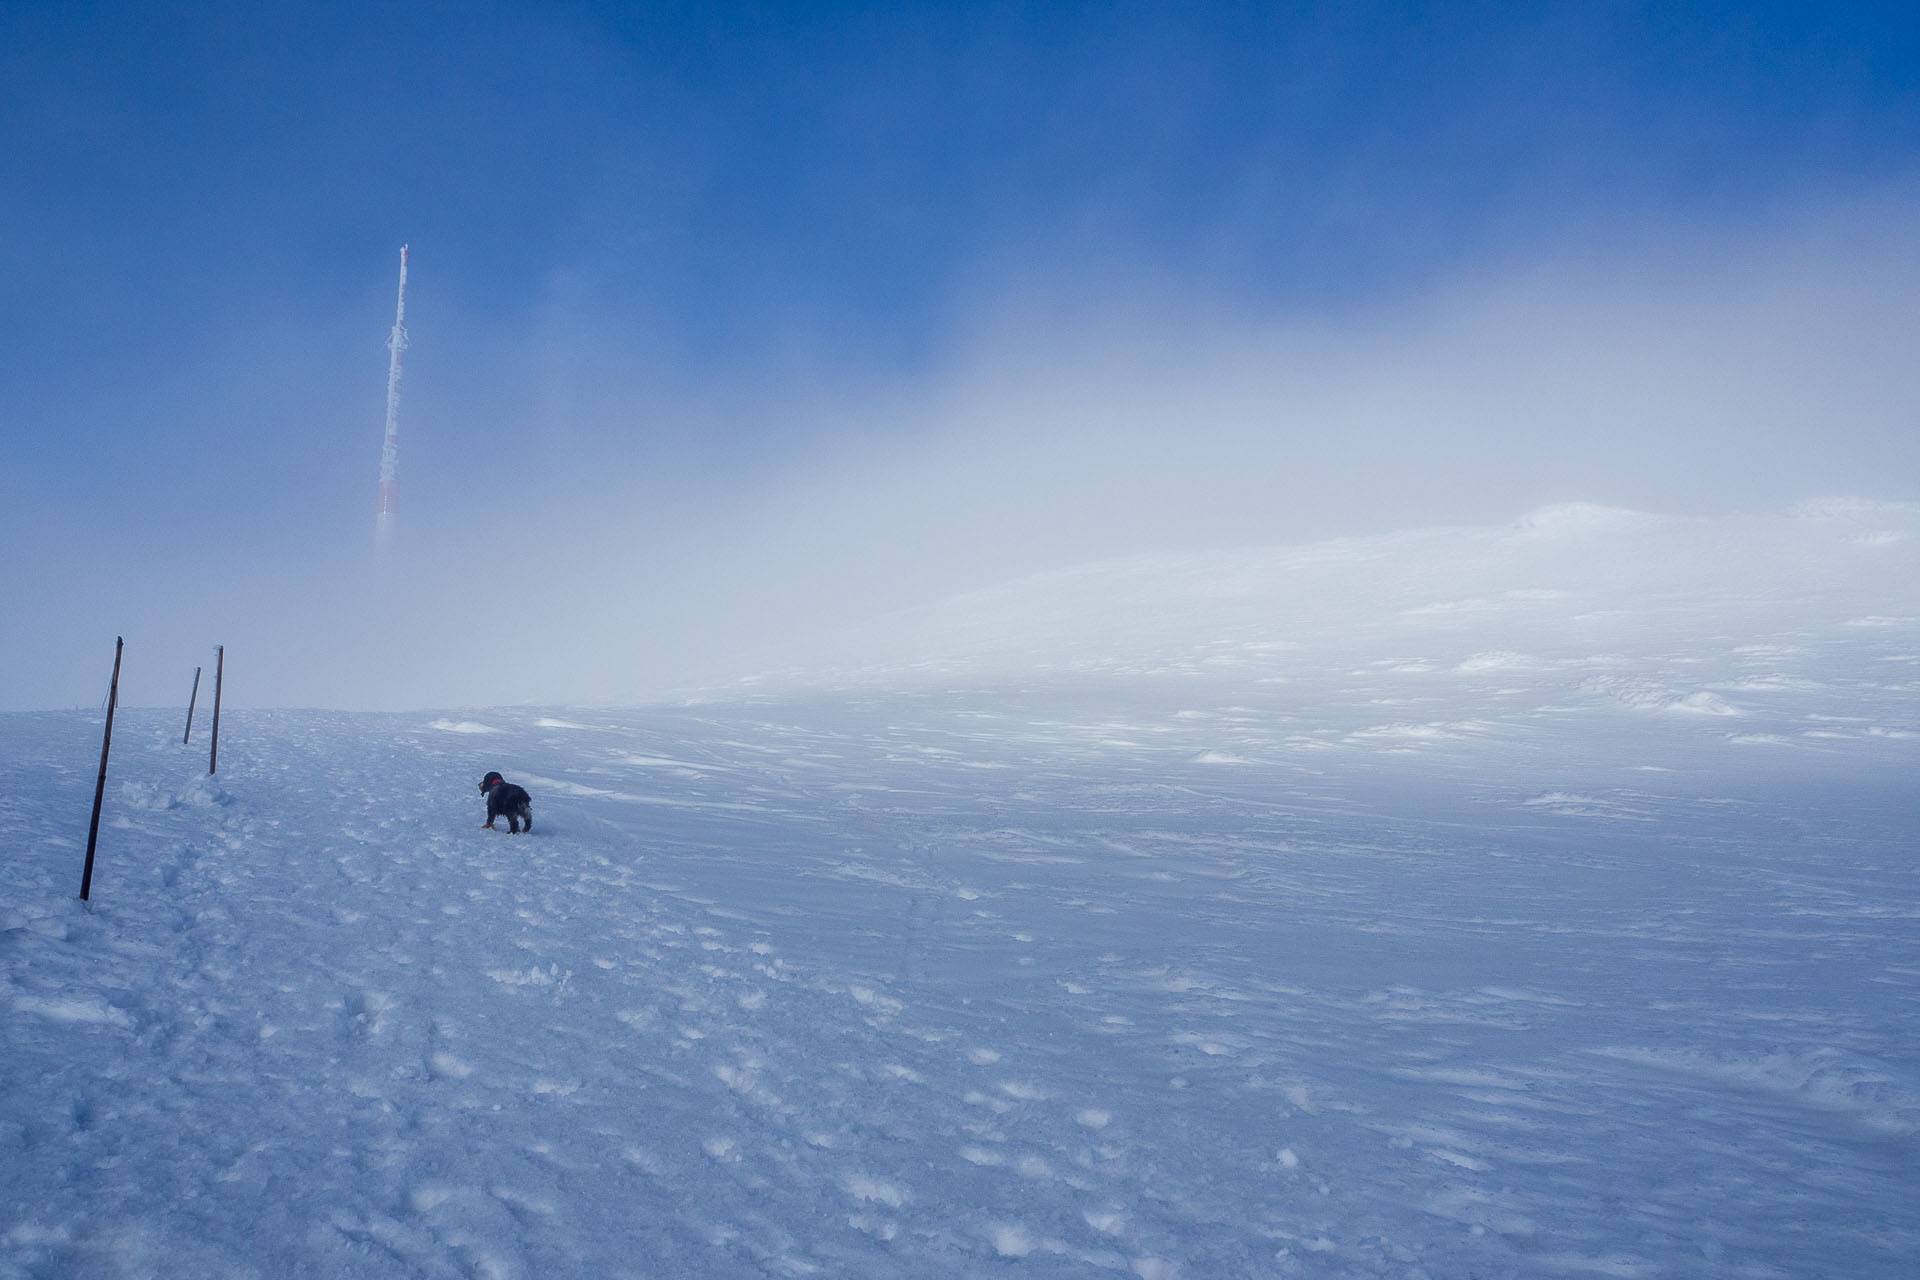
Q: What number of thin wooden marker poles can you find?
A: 3